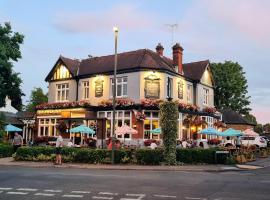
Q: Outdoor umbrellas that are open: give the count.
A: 7